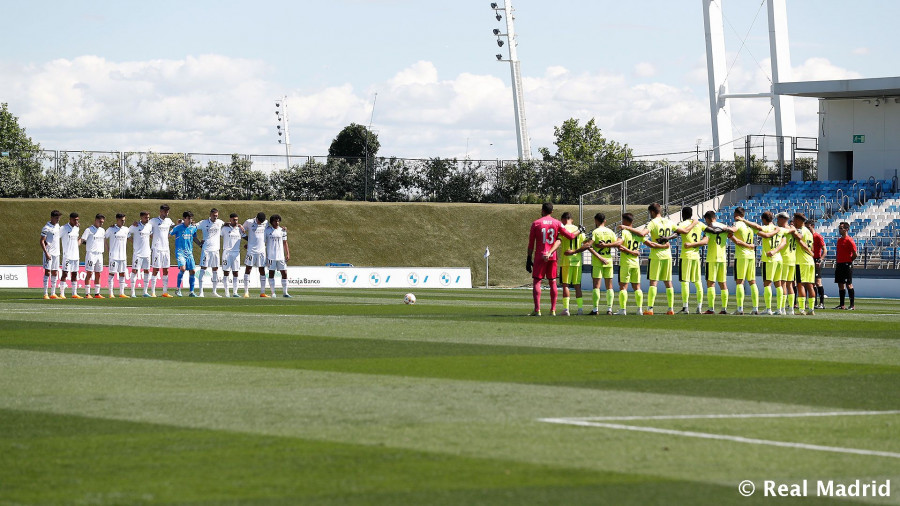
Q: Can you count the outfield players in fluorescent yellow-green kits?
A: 10